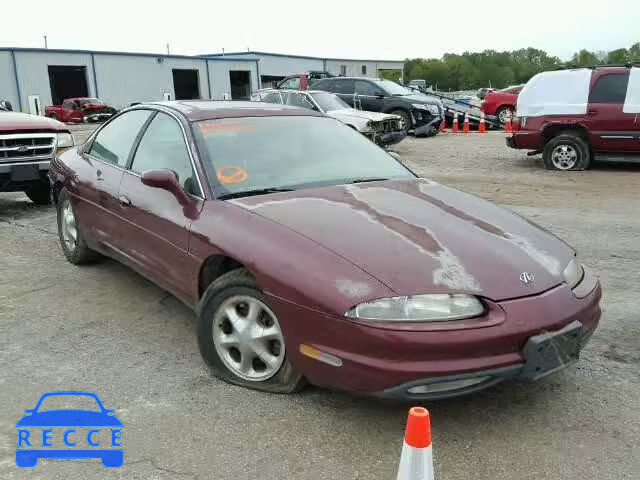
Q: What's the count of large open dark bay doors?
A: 3